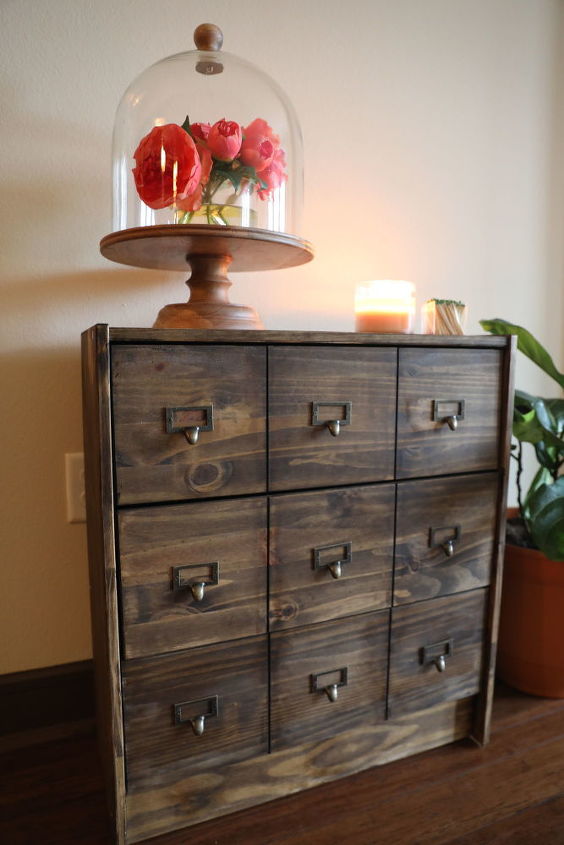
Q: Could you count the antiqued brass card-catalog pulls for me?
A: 9